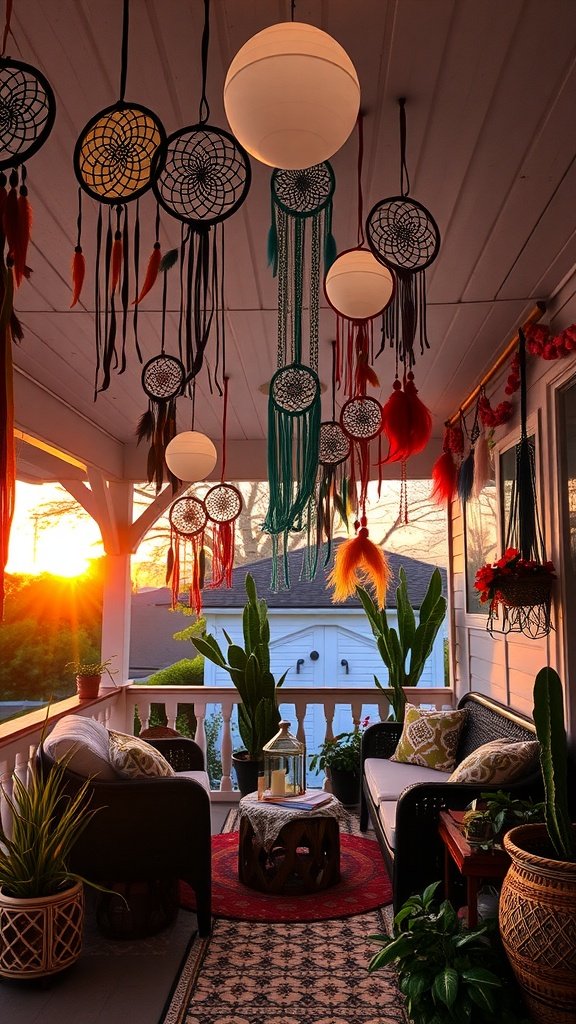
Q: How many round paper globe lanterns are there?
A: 3